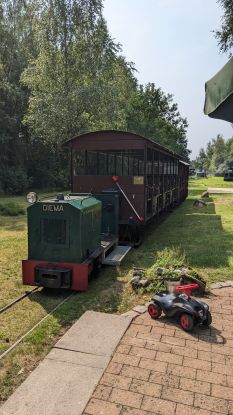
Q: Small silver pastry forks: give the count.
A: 0